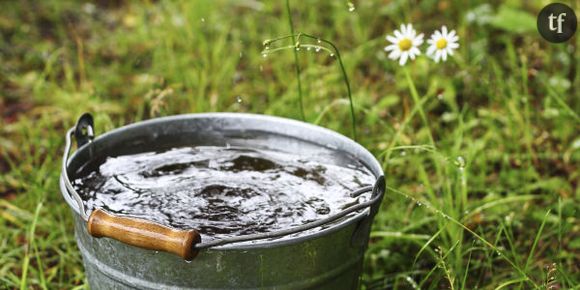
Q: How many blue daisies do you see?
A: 0